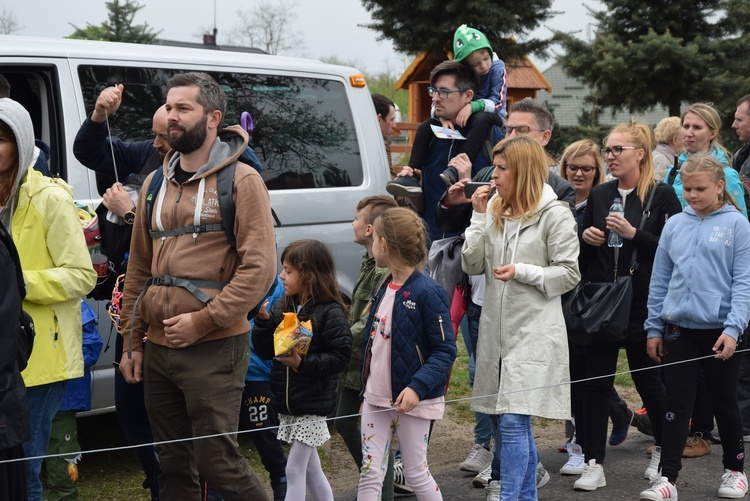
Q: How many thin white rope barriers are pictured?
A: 1